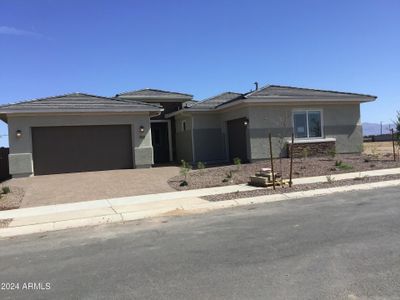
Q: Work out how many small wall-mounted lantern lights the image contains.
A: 3